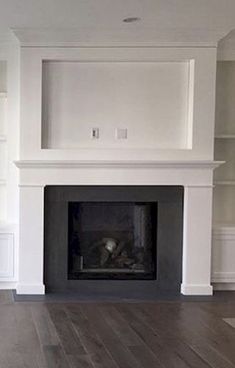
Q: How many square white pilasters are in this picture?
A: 2